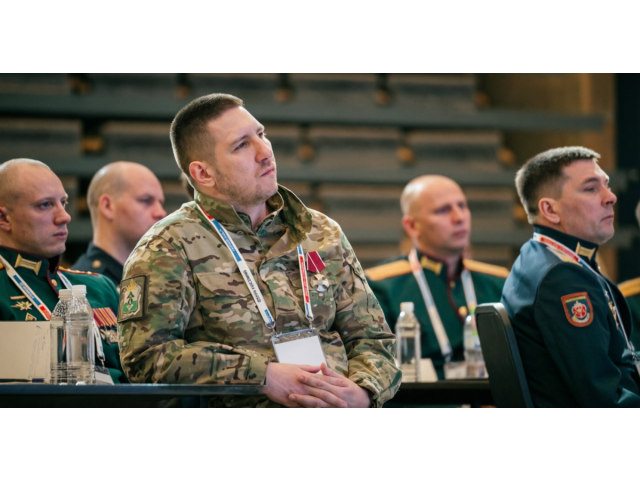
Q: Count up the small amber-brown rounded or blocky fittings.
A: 12